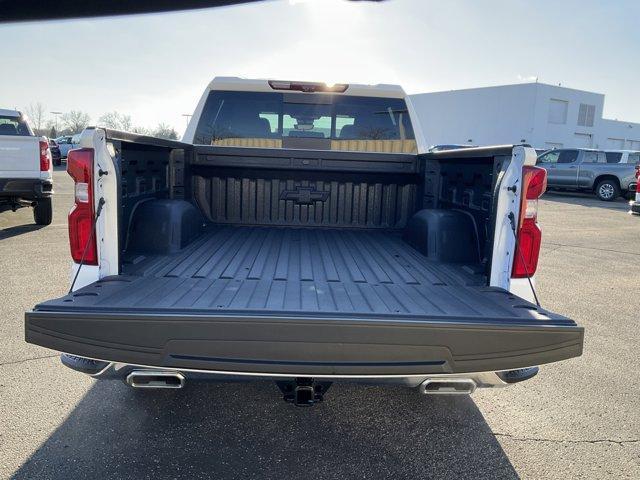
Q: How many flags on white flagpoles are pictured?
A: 0